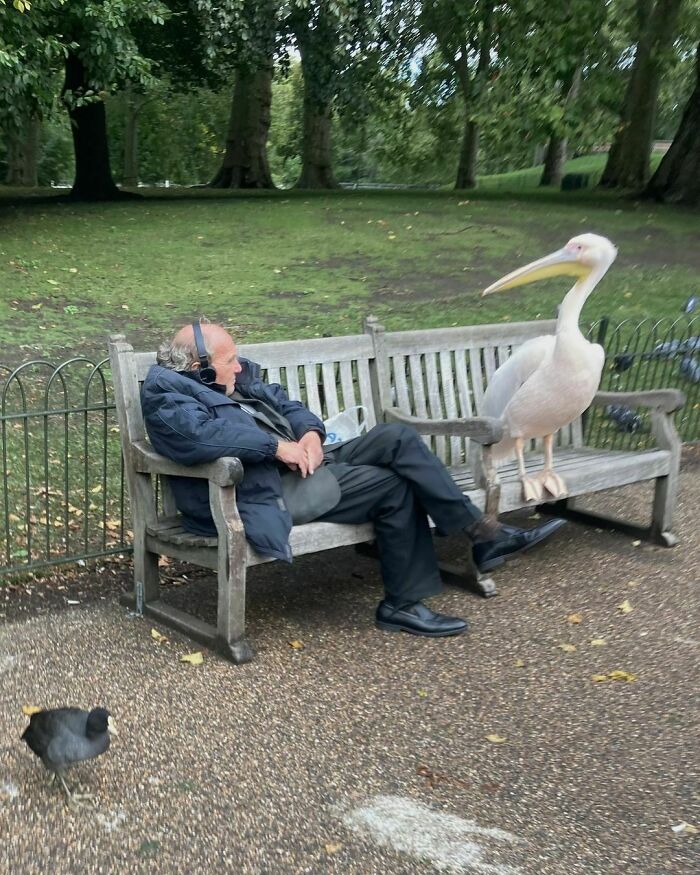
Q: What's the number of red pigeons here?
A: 0